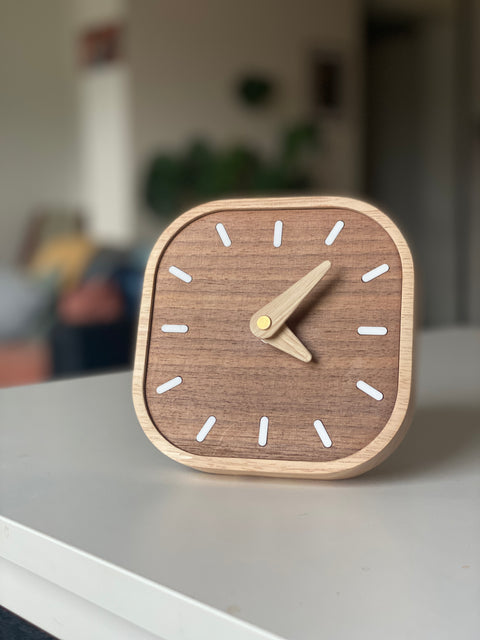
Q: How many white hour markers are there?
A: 12